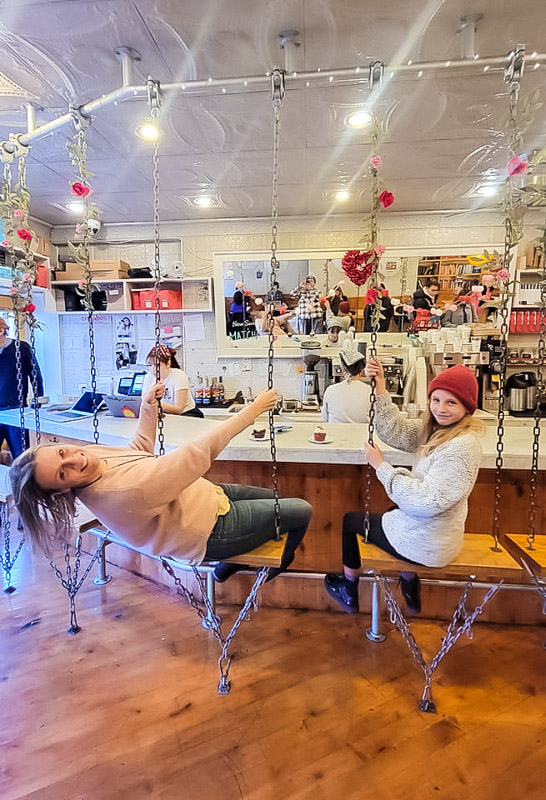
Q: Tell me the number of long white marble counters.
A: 1